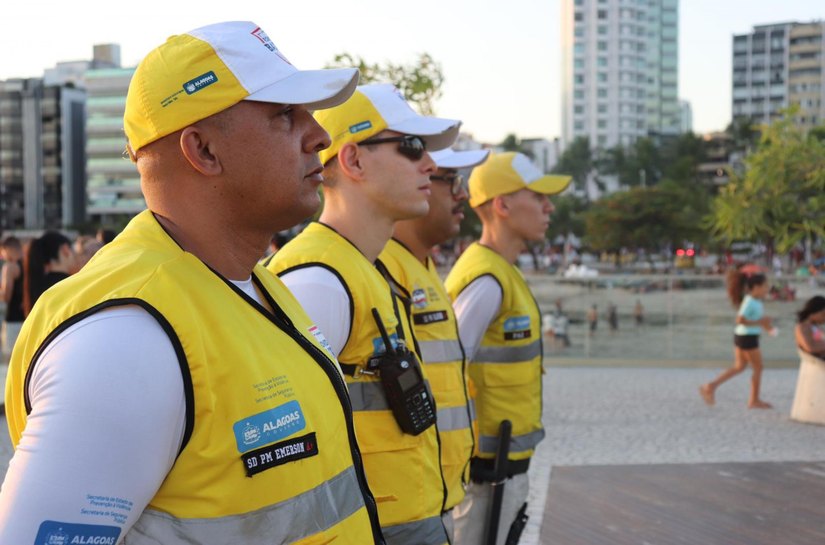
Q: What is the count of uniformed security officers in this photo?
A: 4